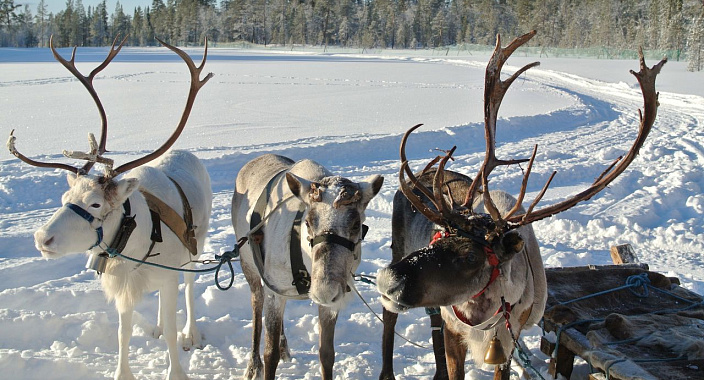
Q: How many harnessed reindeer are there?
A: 3